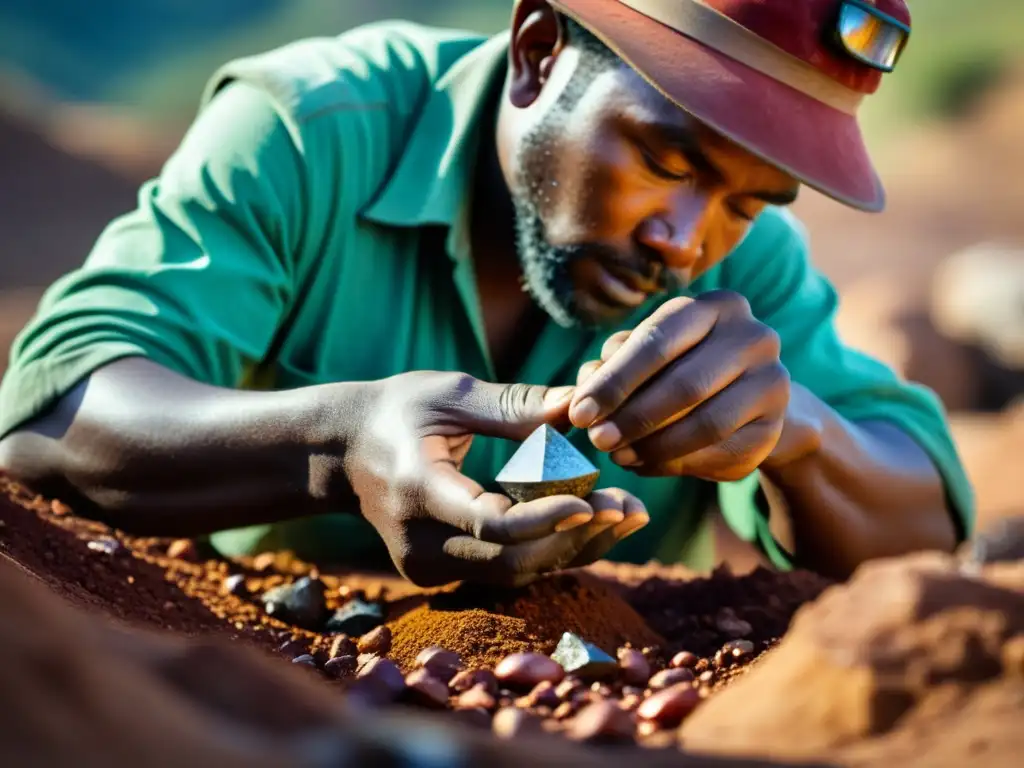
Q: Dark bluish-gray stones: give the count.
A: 2